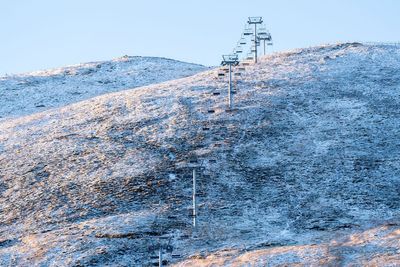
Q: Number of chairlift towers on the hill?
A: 5